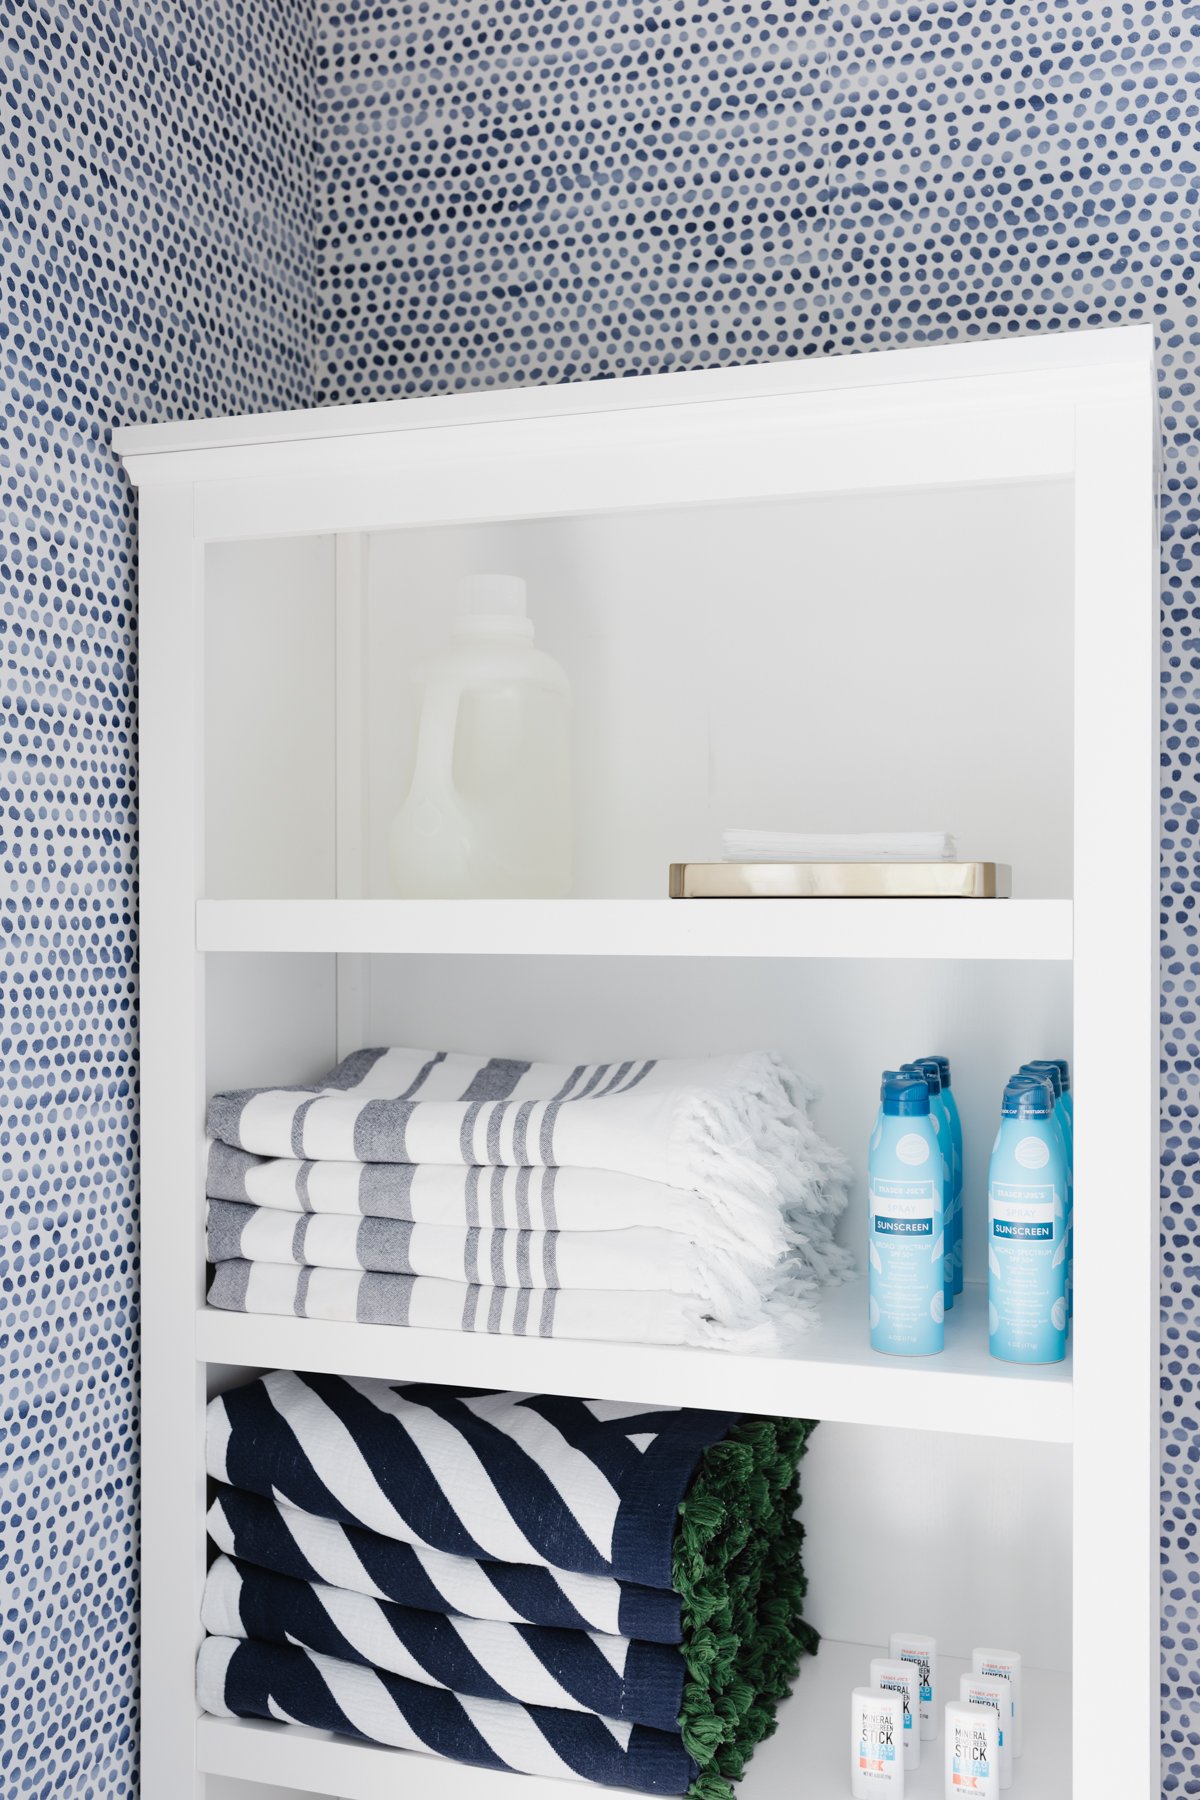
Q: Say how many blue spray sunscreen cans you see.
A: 8